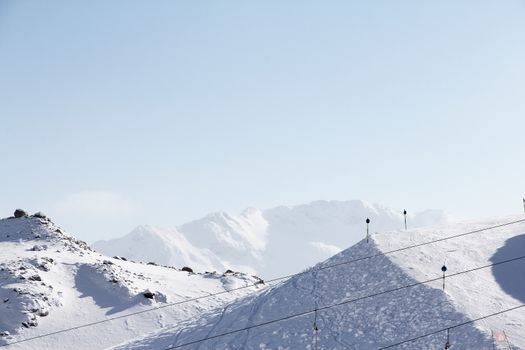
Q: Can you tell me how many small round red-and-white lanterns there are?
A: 0